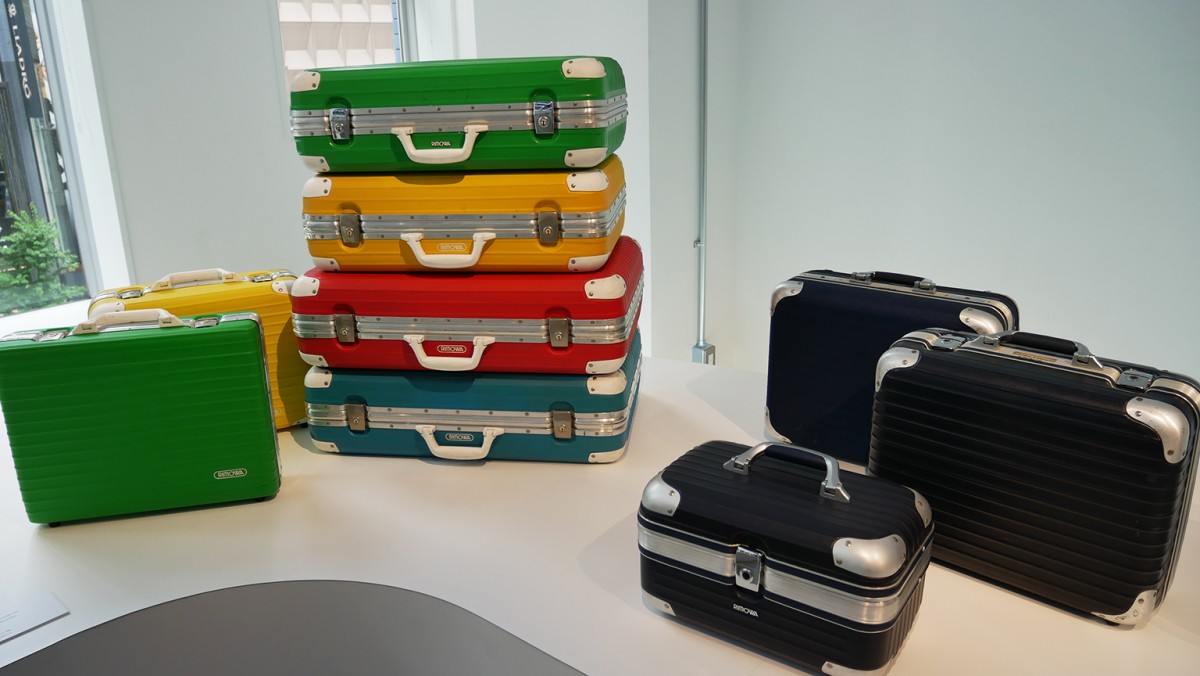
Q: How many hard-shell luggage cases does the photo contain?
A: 9